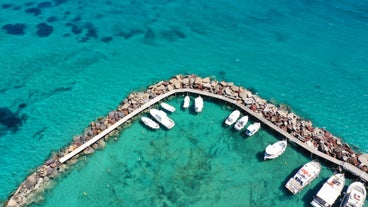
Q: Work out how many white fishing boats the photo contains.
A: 12